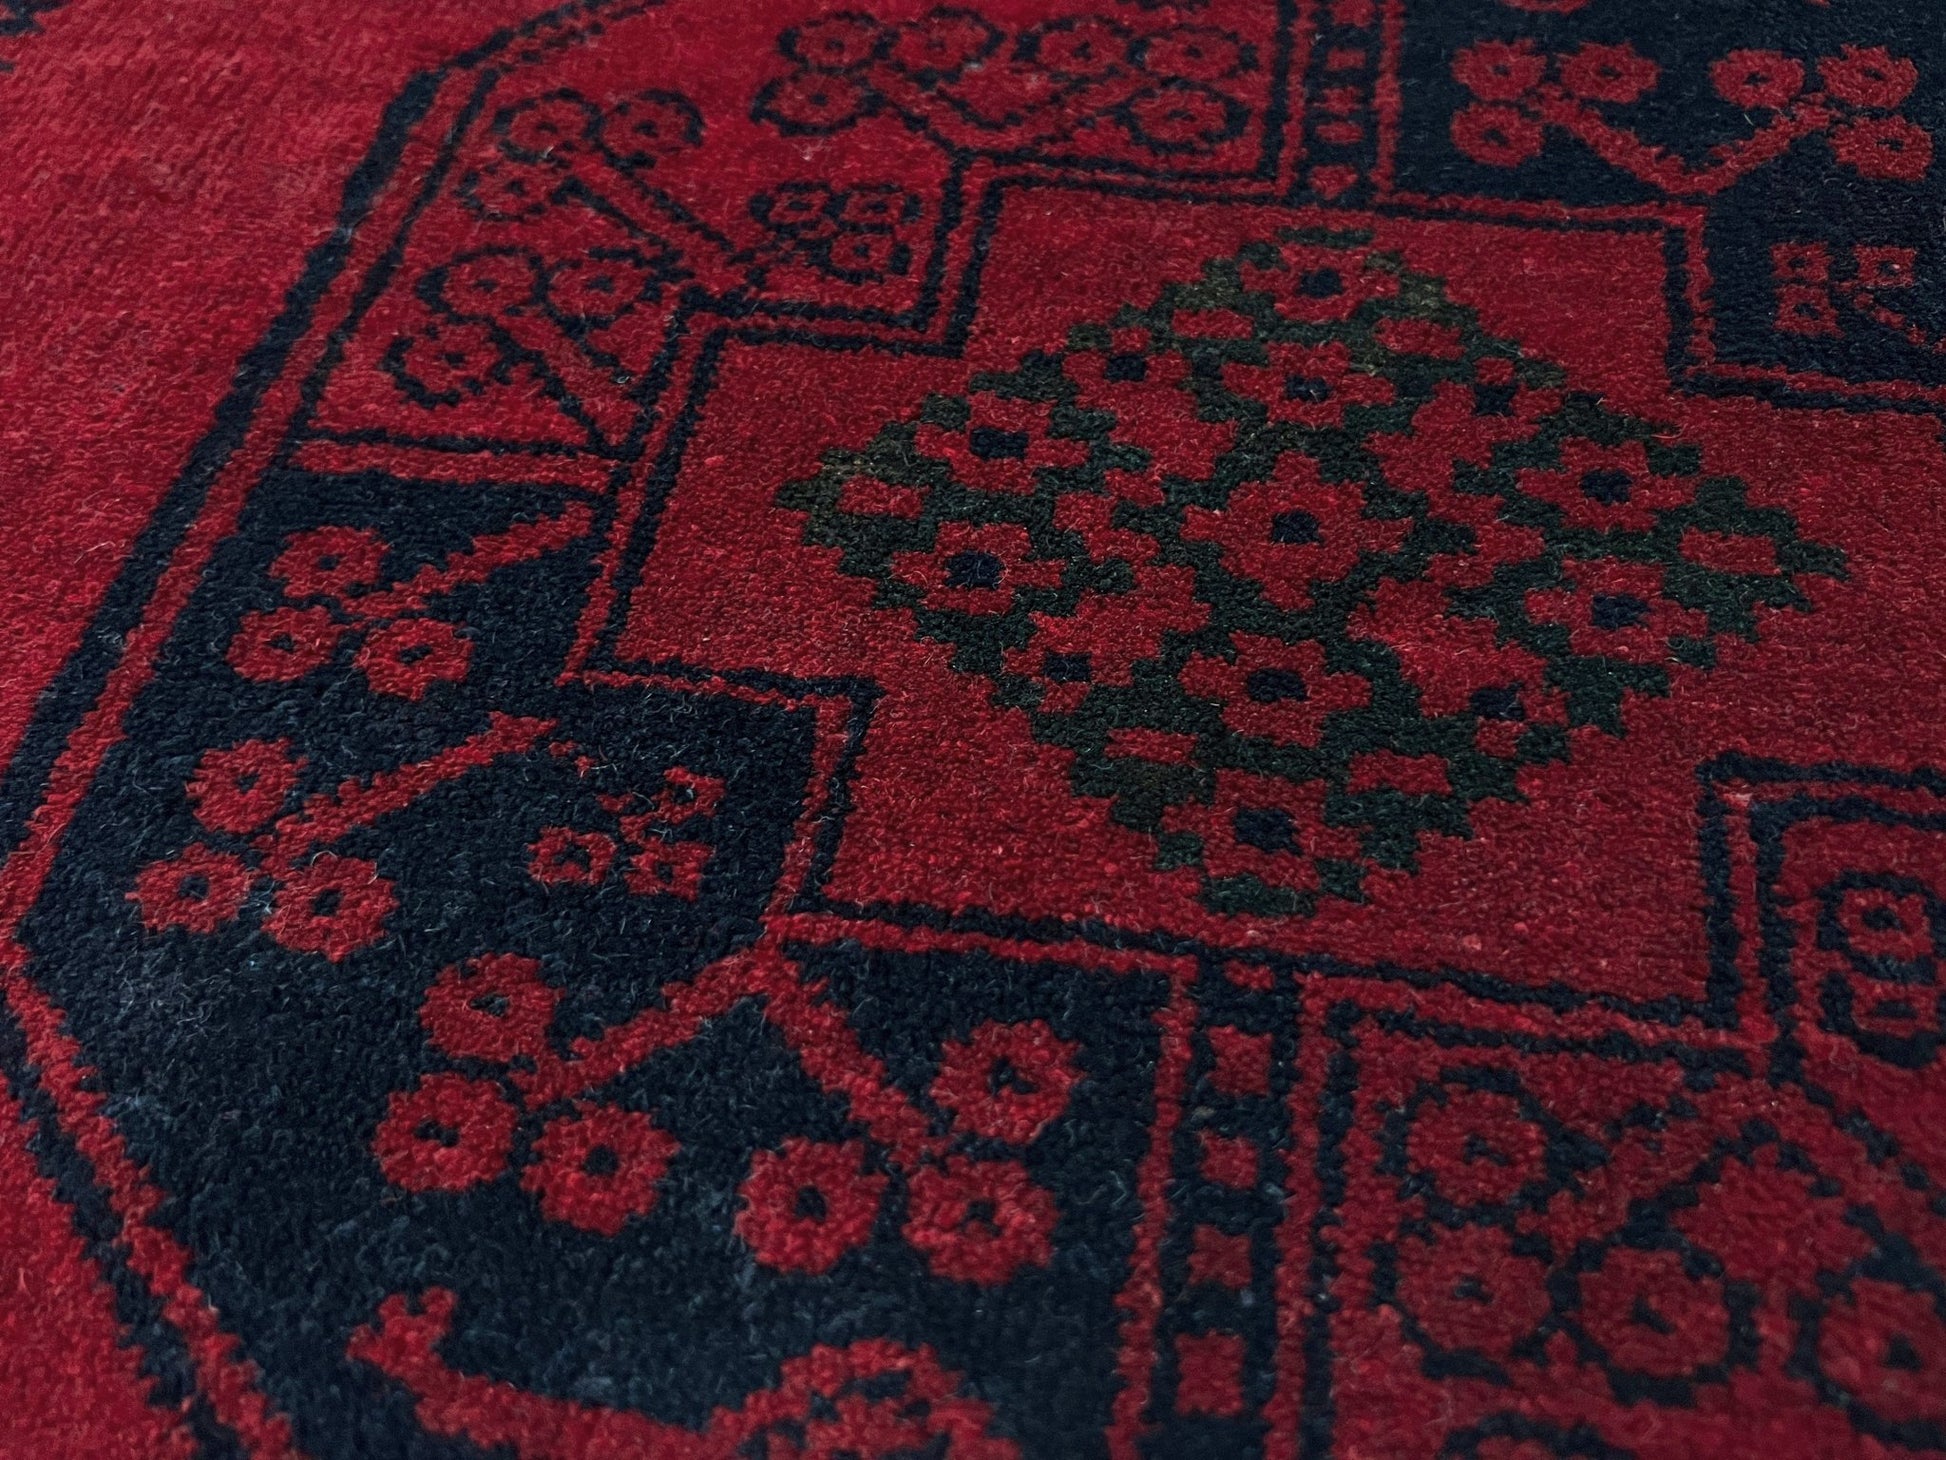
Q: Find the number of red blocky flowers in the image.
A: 13